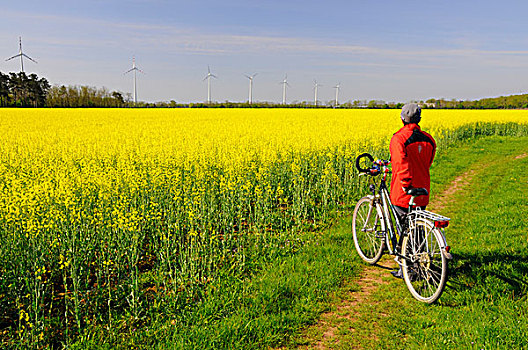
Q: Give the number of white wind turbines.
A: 7